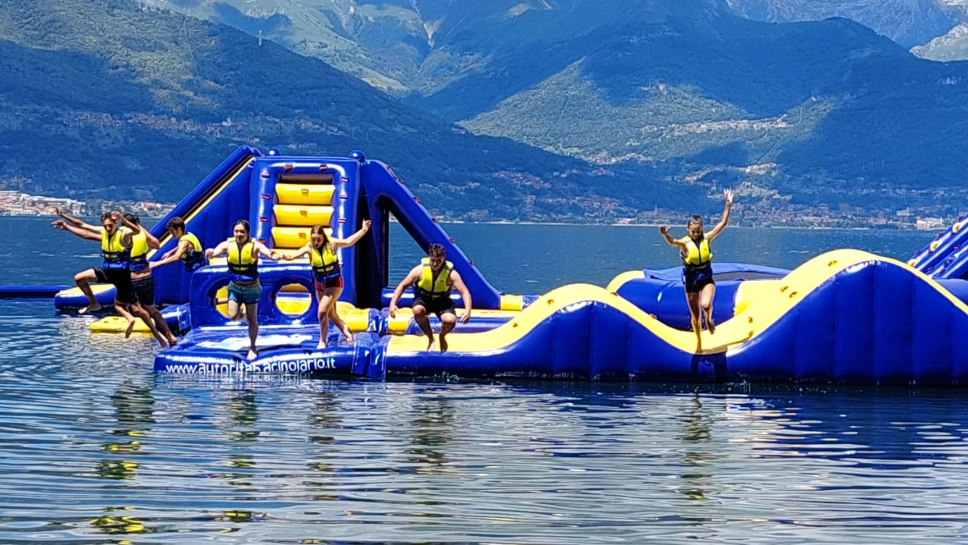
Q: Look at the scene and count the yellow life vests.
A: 7